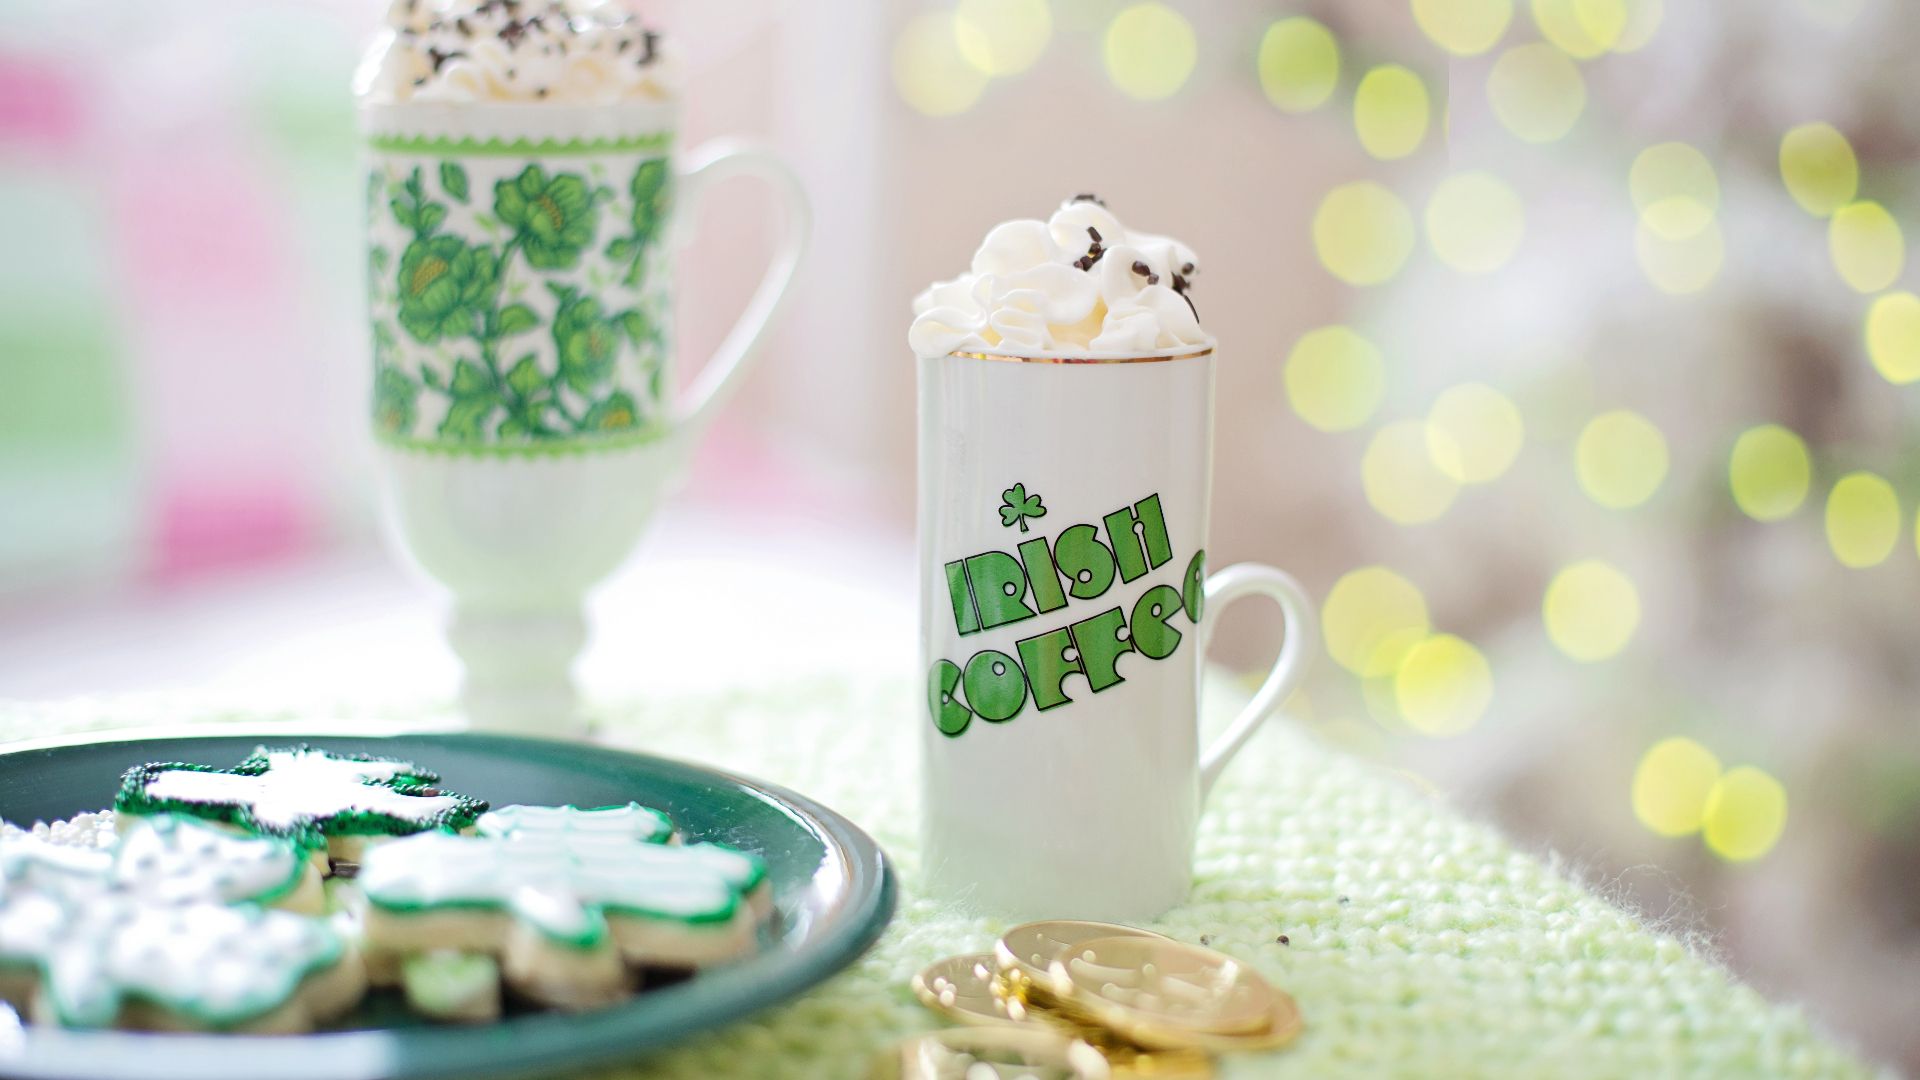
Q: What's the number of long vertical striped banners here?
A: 0